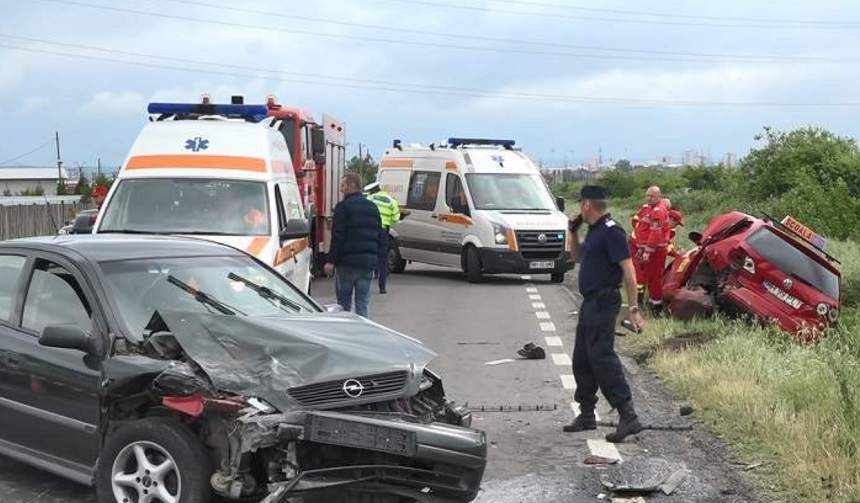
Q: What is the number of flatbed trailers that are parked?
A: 0